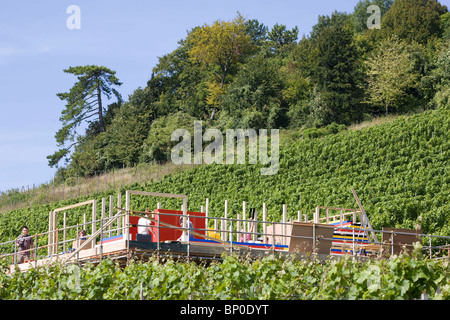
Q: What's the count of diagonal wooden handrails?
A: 2